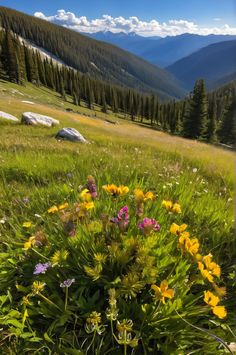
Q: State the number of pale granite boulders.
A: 3